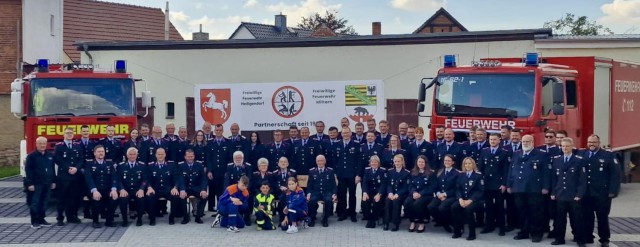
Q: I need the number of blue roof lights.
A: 4